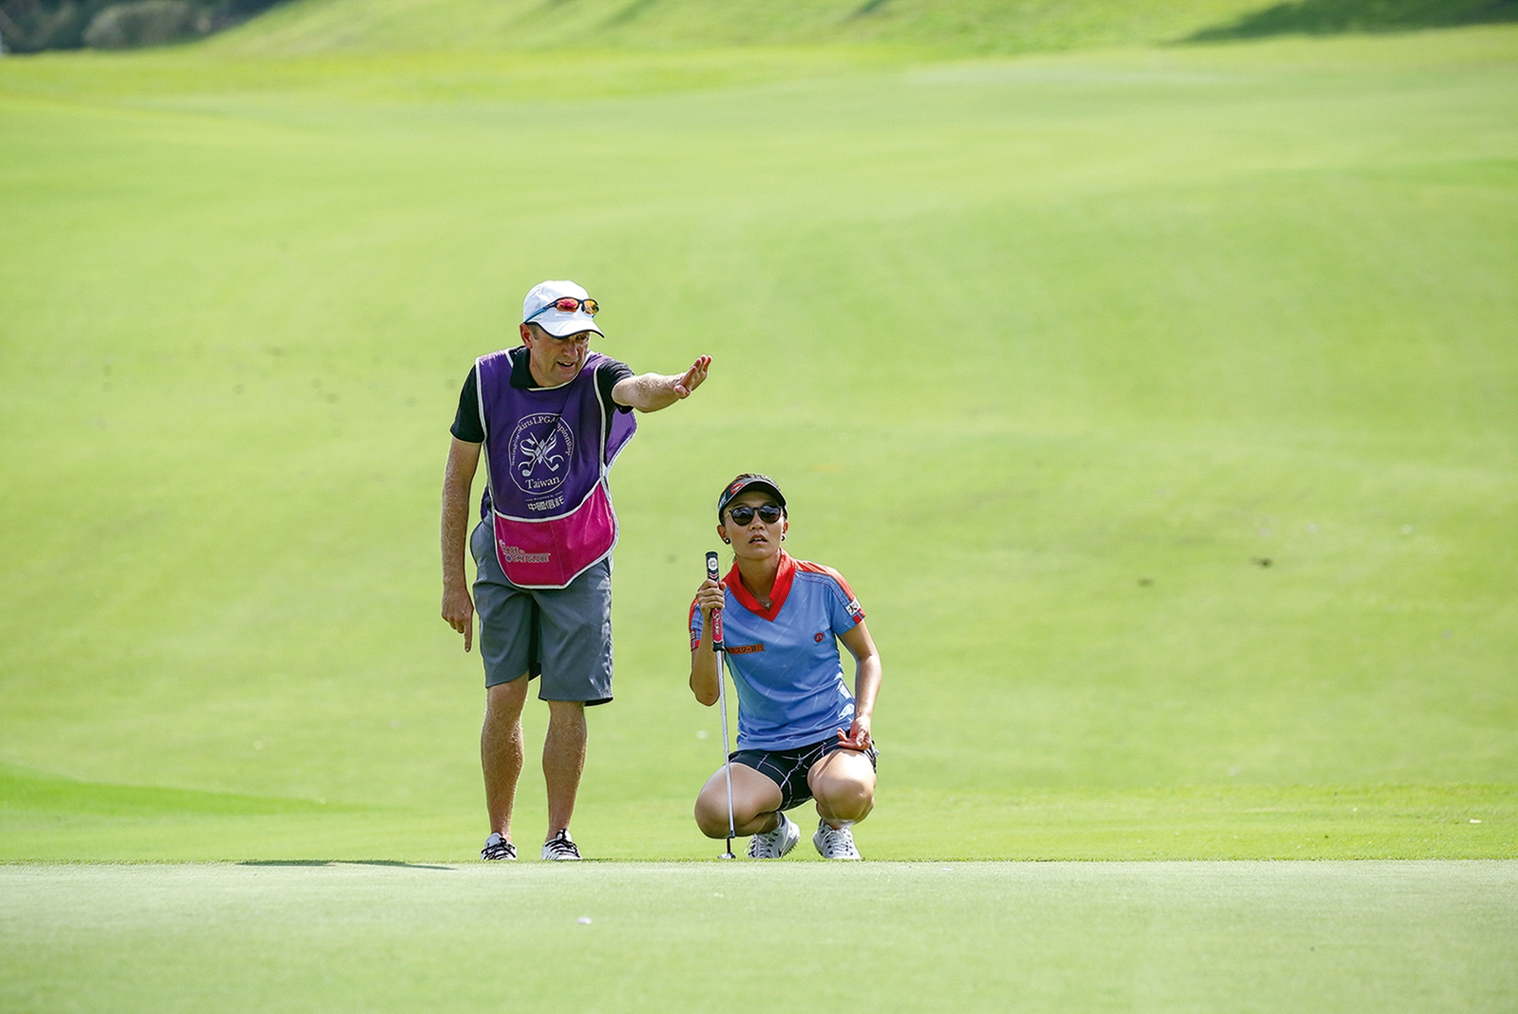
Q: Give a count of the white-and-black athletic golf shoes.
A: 4